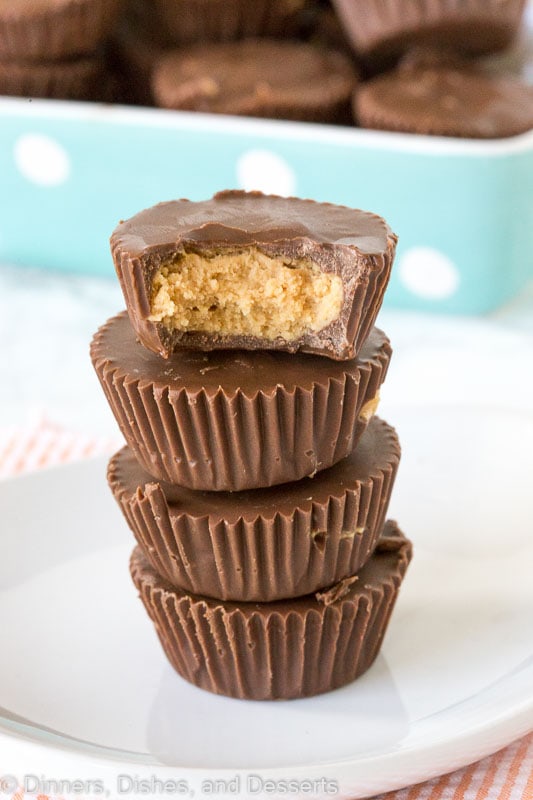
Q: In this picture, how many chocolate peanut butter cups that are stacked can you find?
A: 4